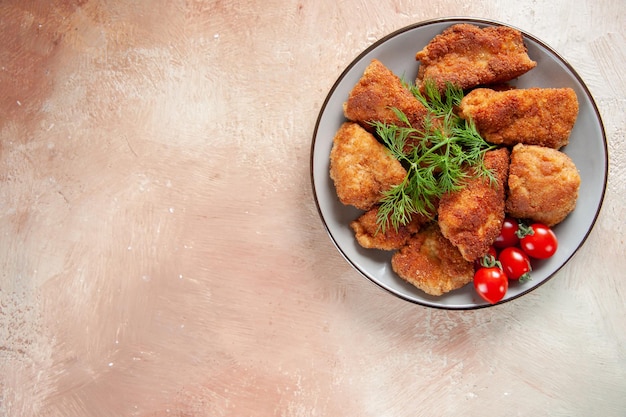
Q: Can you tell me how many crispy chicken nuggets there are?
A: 8